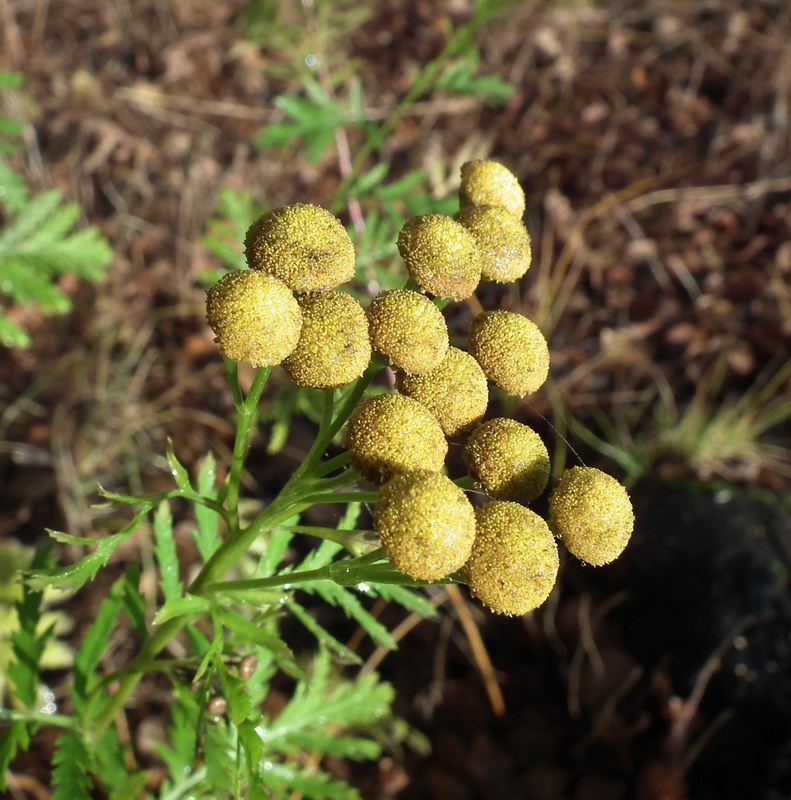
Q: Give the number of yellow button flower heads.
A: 14